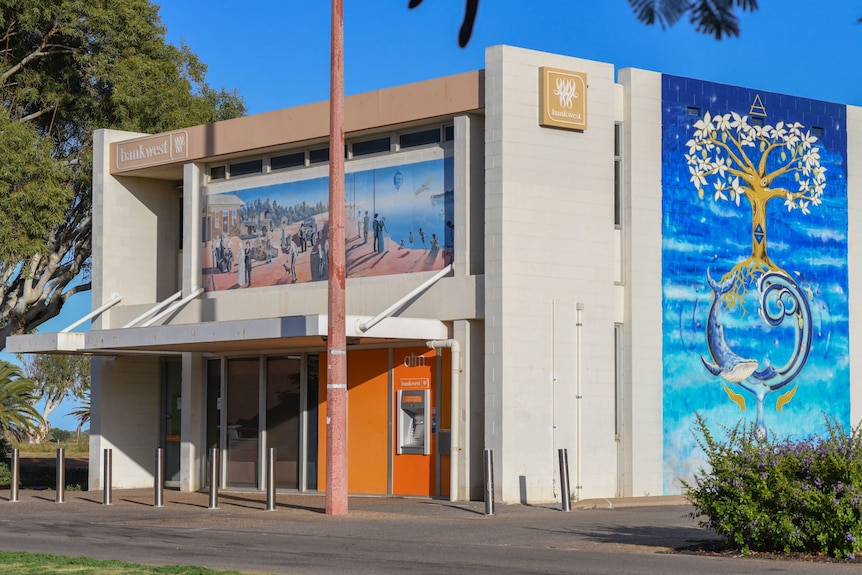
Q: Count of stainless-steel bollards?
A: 8